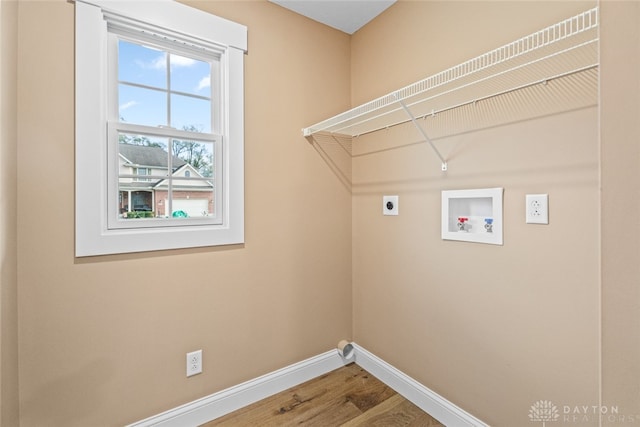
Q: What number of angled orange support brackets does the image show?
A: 0